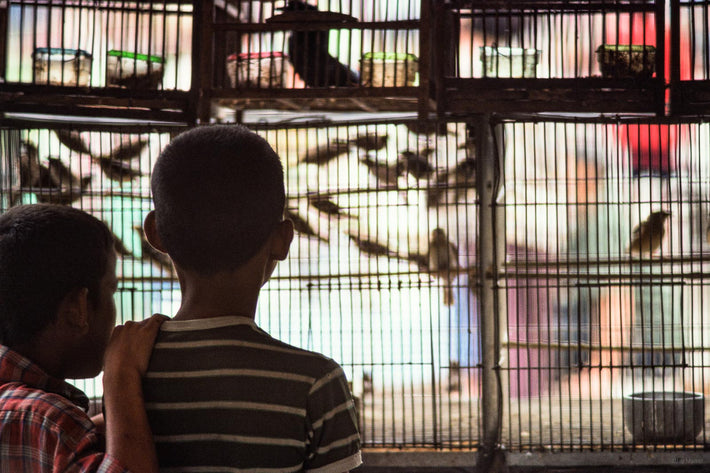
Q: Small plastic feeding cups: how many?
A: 6